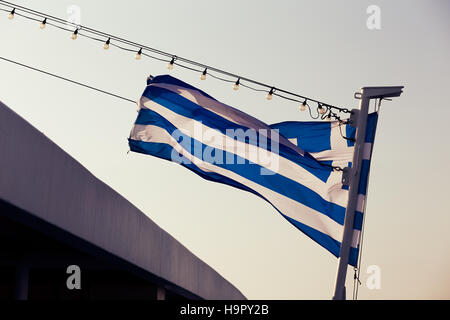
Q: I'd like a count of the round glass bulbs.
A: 12